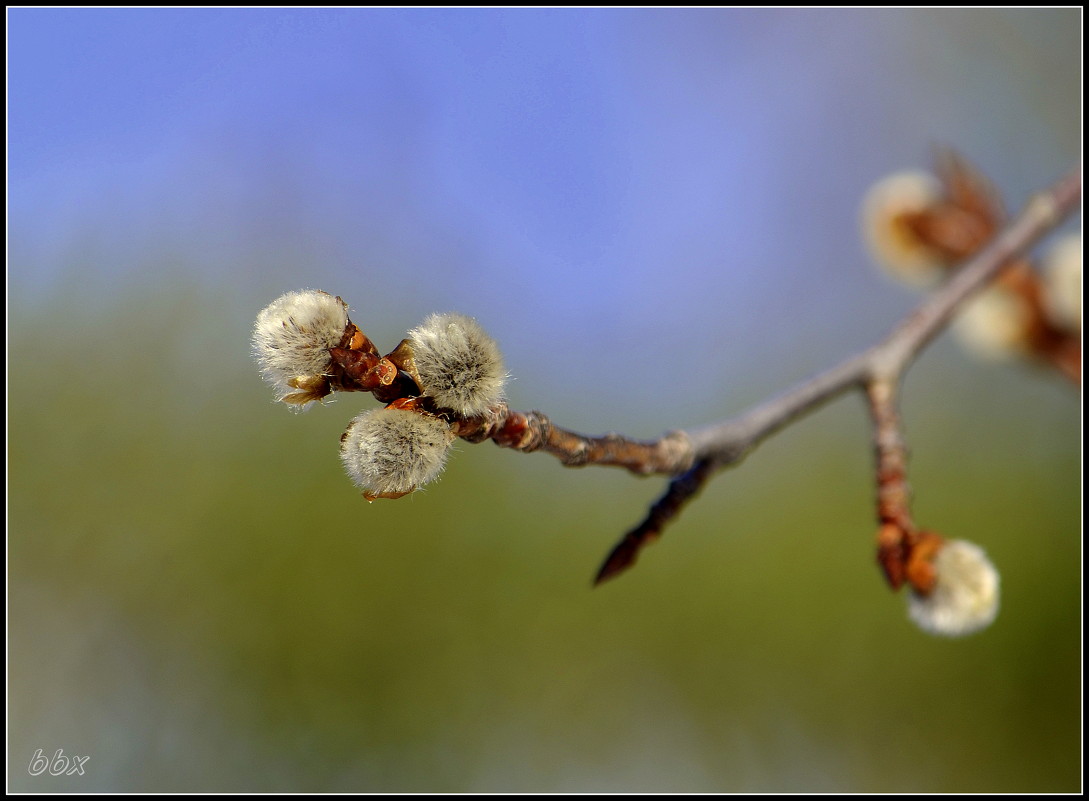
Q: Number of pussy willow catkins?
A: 7